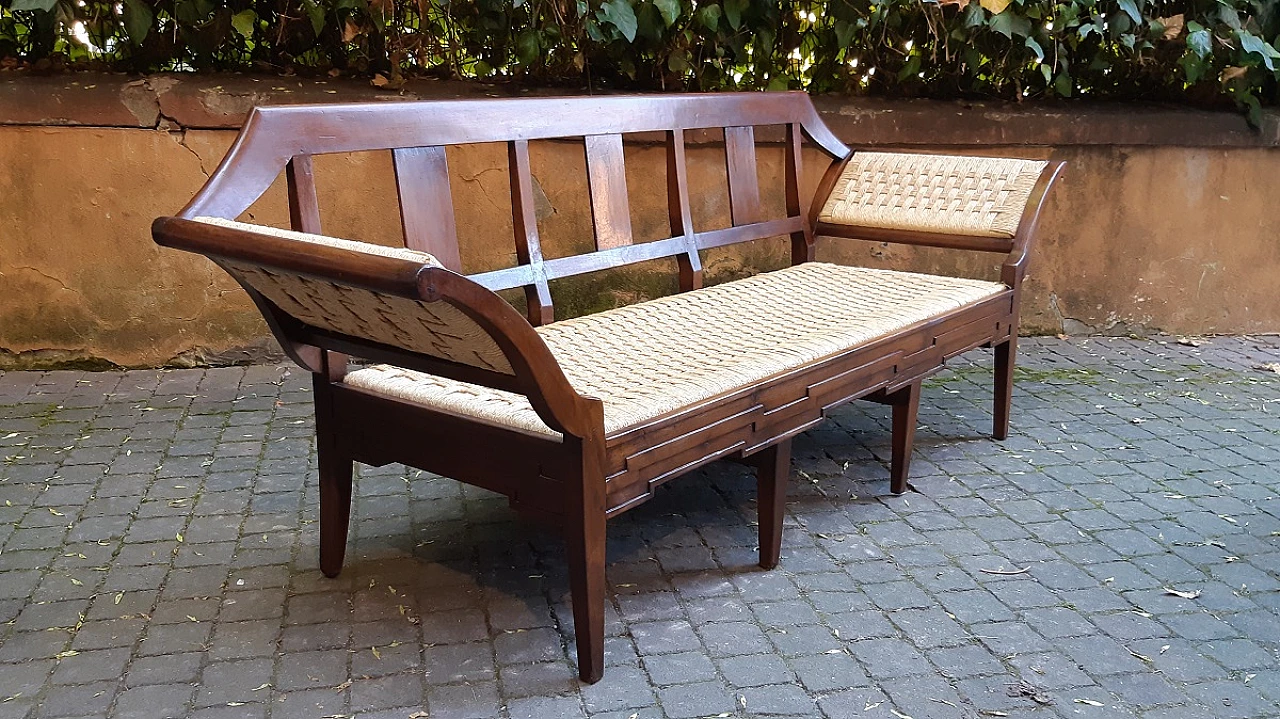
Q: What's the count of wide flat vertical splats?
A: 3